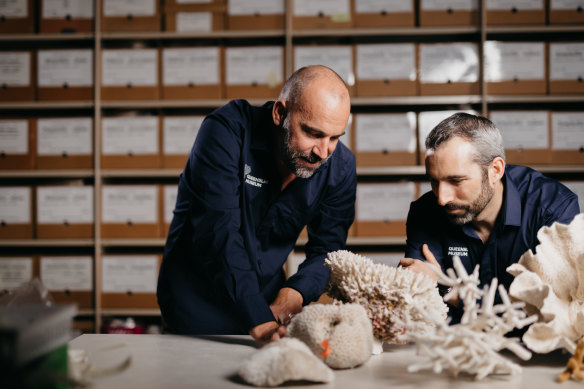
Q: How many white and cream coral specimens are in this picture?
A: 5